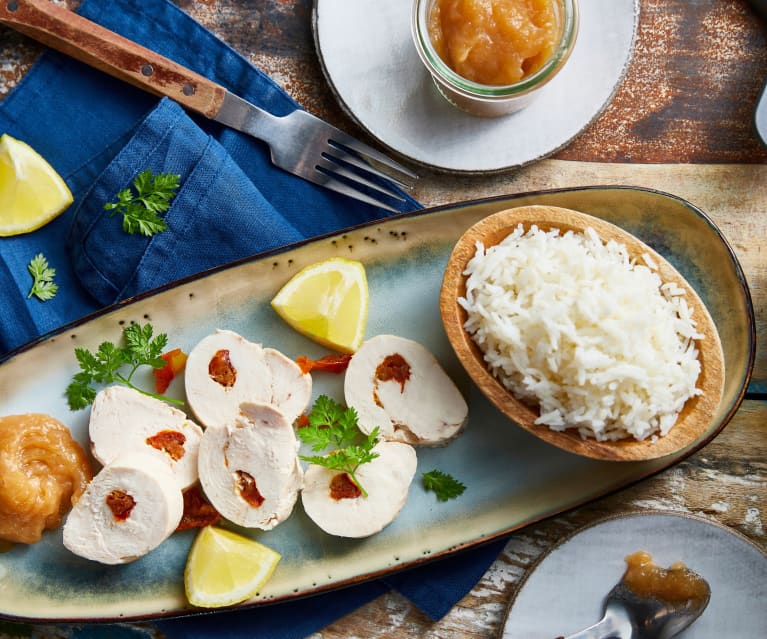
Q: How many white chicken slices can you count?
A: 6